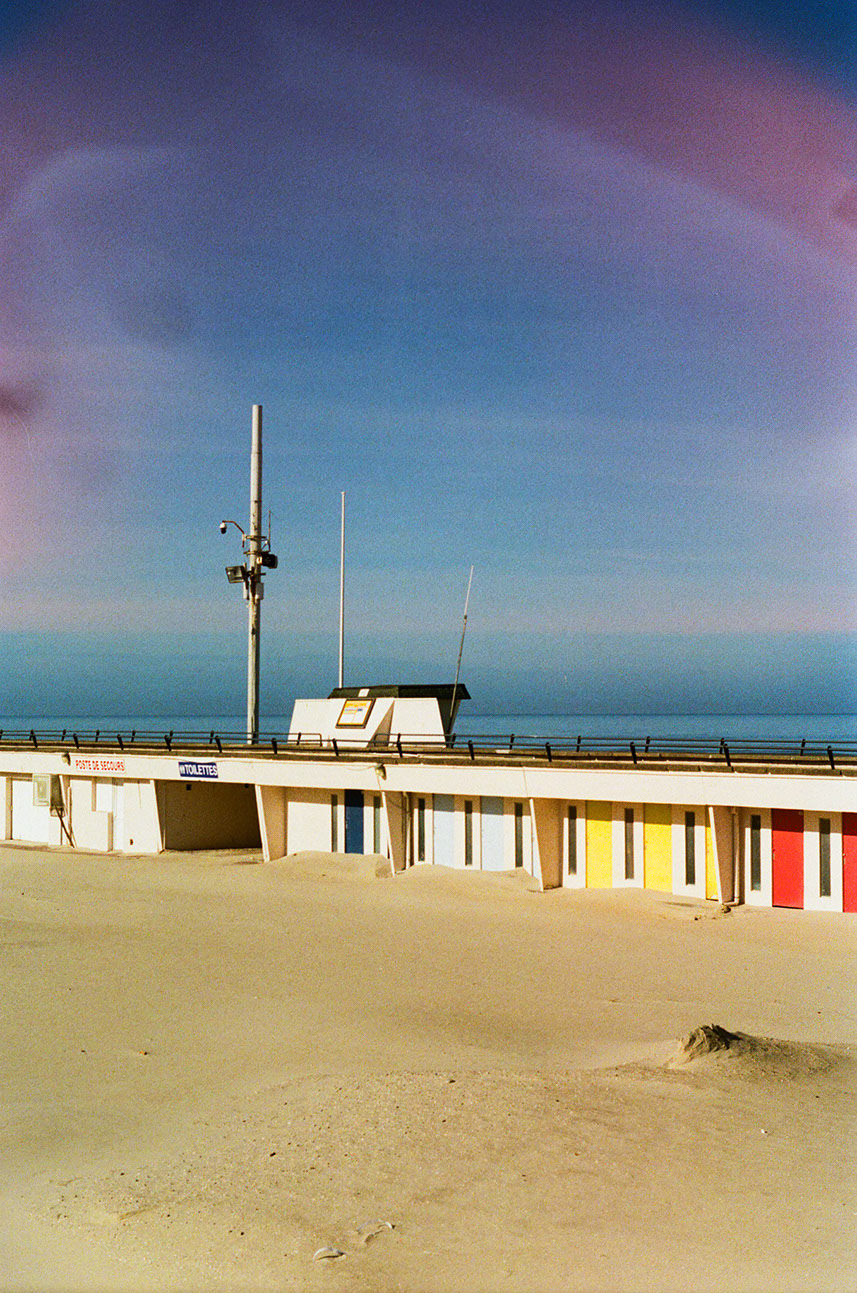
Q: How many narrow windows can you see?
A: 10